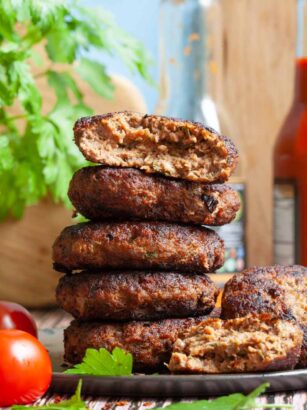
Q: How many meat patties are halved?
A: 2